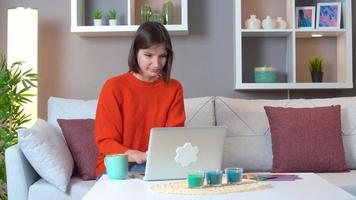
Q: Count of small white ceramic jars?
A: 3